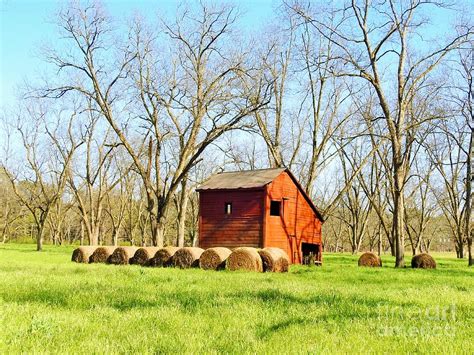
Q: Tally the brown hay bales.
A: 11